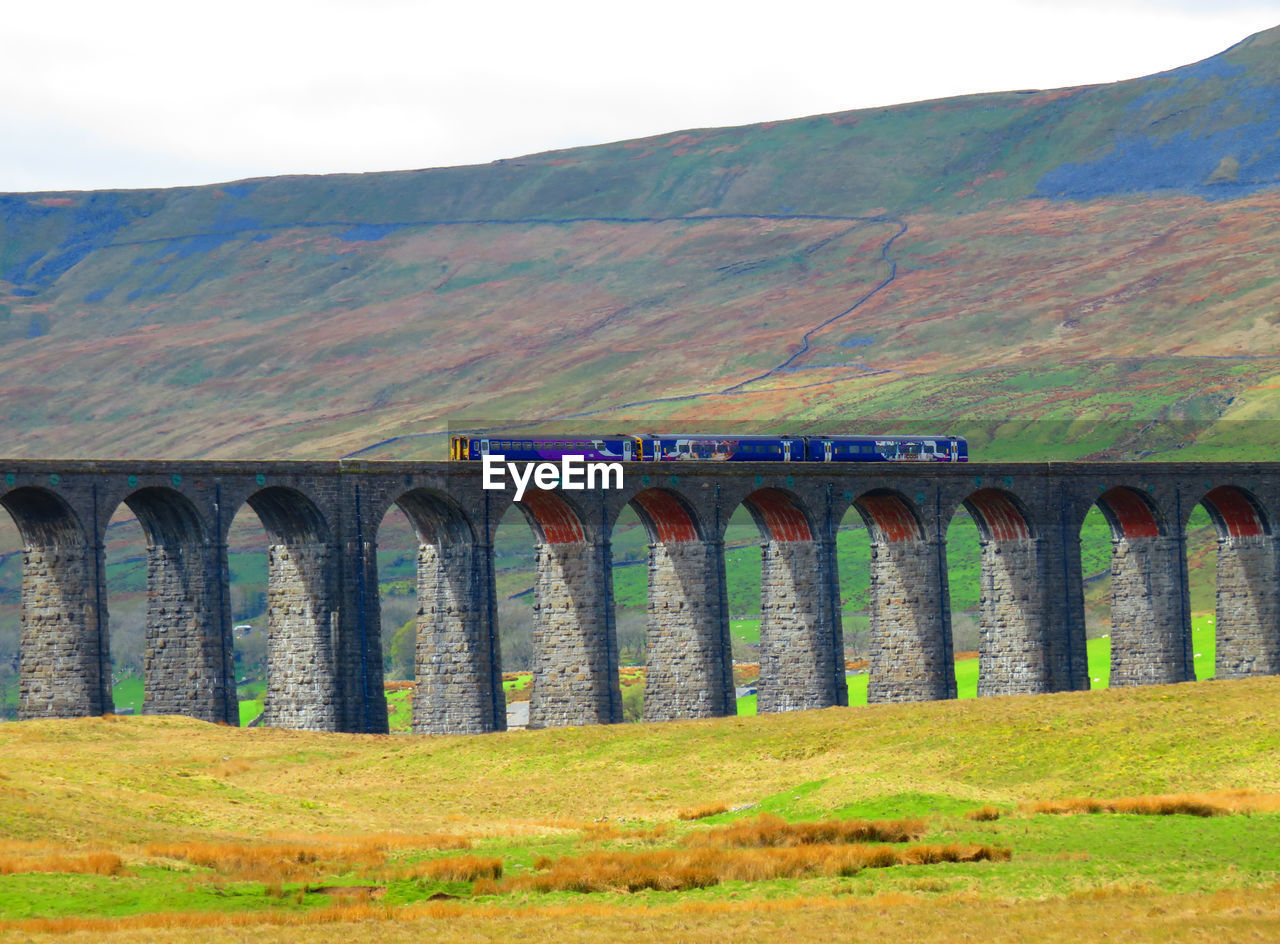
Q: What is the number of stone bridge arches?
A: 11